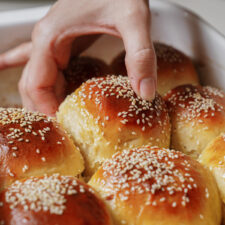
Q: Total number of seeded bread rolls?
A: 8